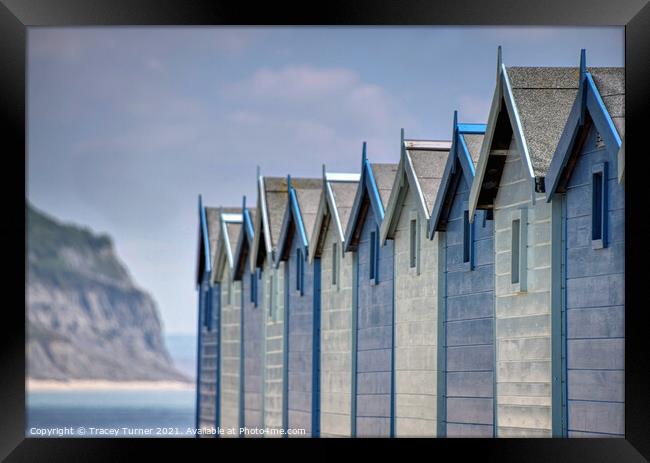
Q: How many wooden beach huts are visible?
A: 11